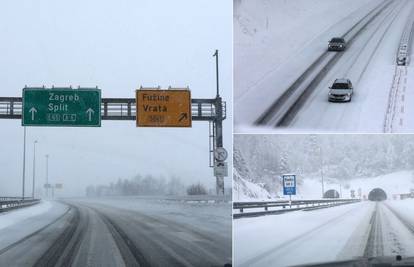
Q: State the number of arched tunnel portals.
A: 2